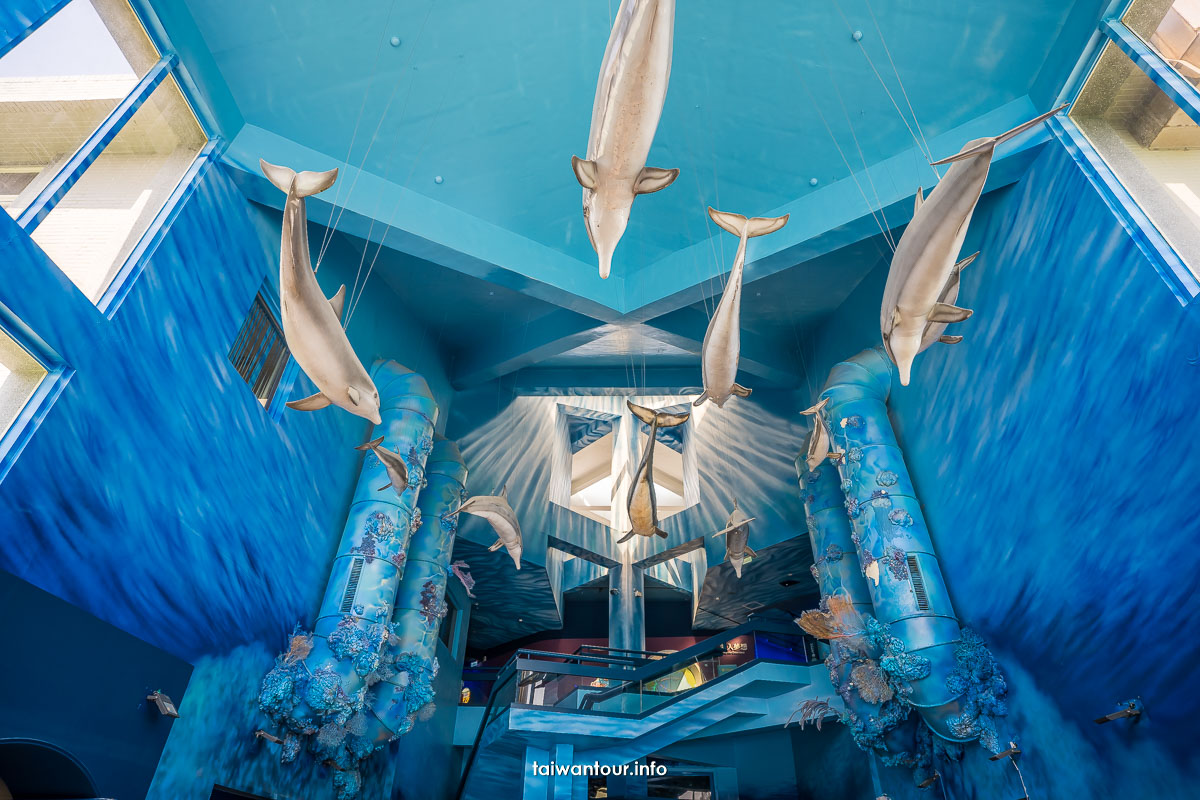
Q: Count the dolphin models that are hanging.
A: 10